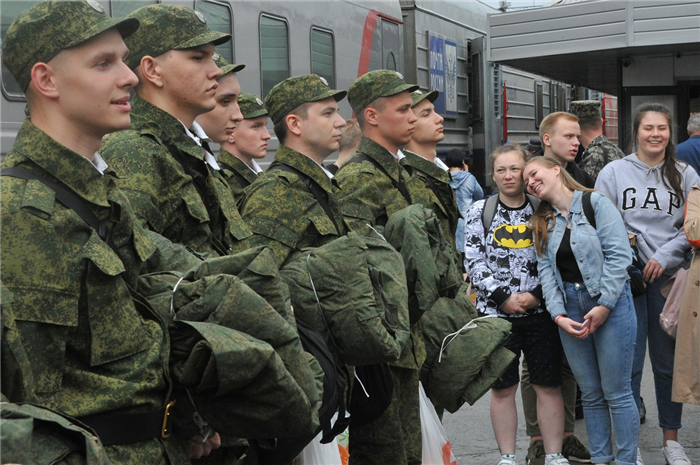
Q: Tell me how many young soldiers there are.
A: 7